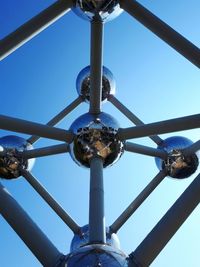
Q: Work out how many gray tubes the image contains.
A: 15